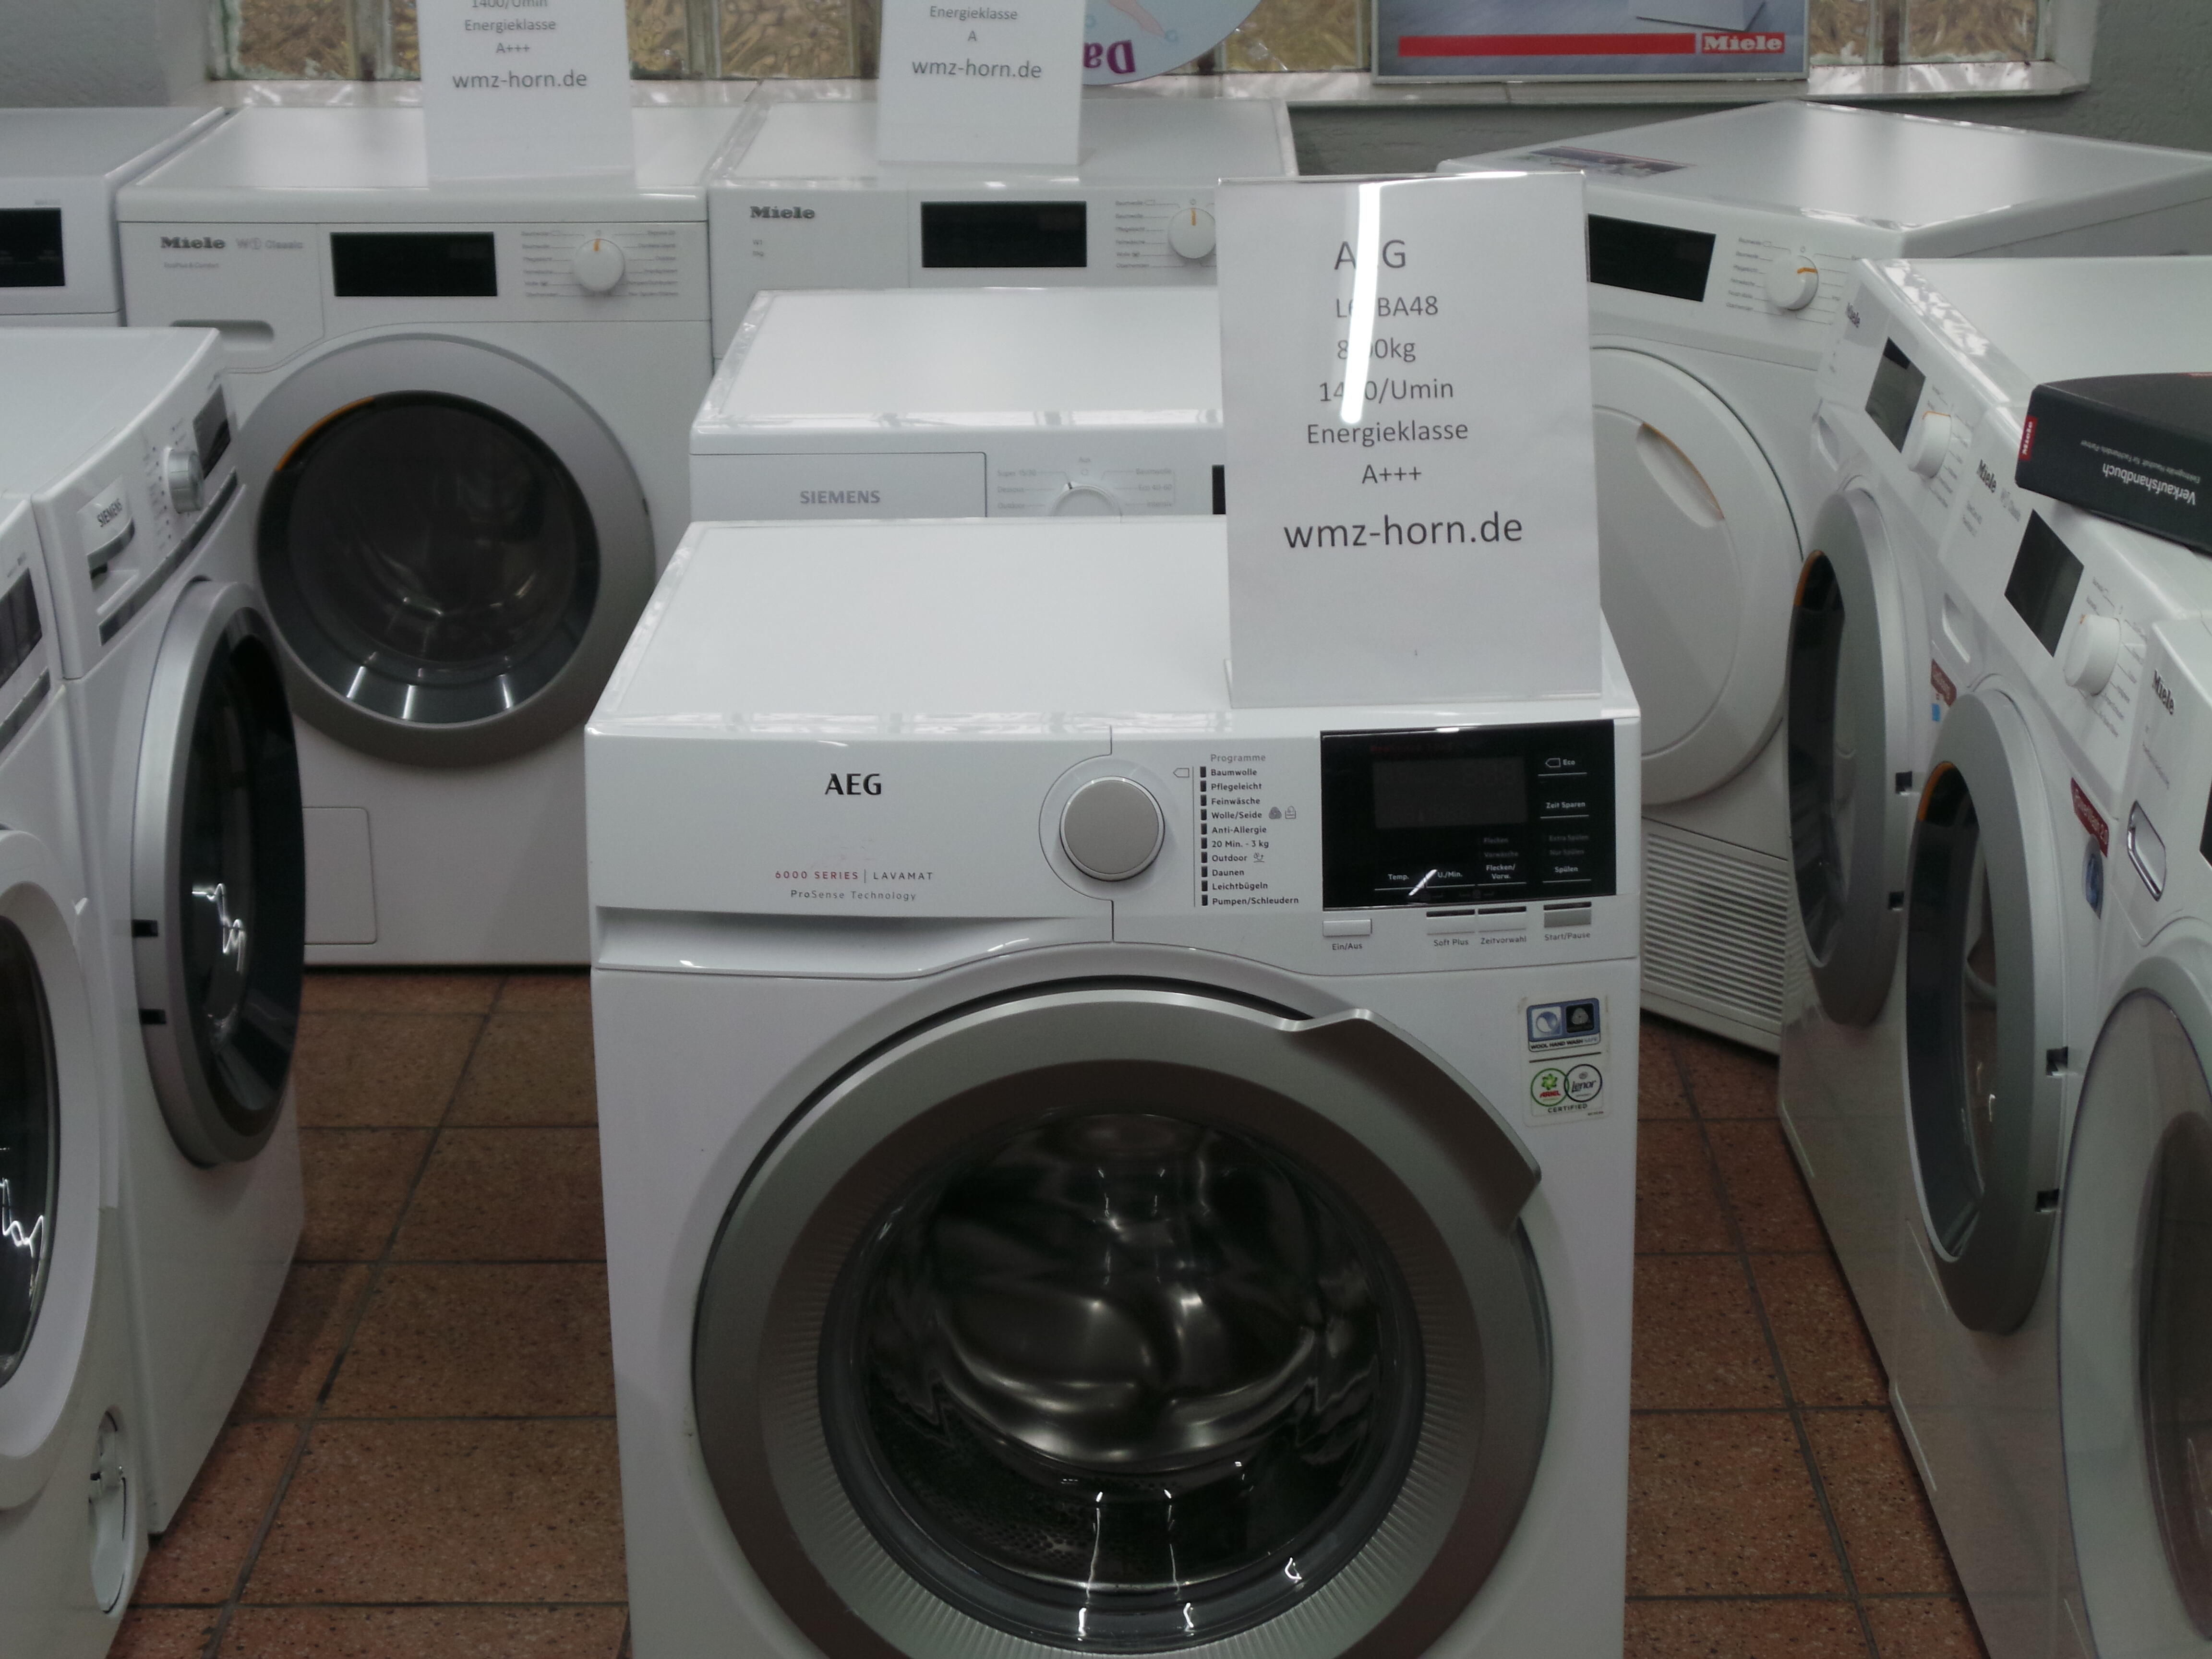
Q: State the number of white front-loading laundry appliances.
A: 11